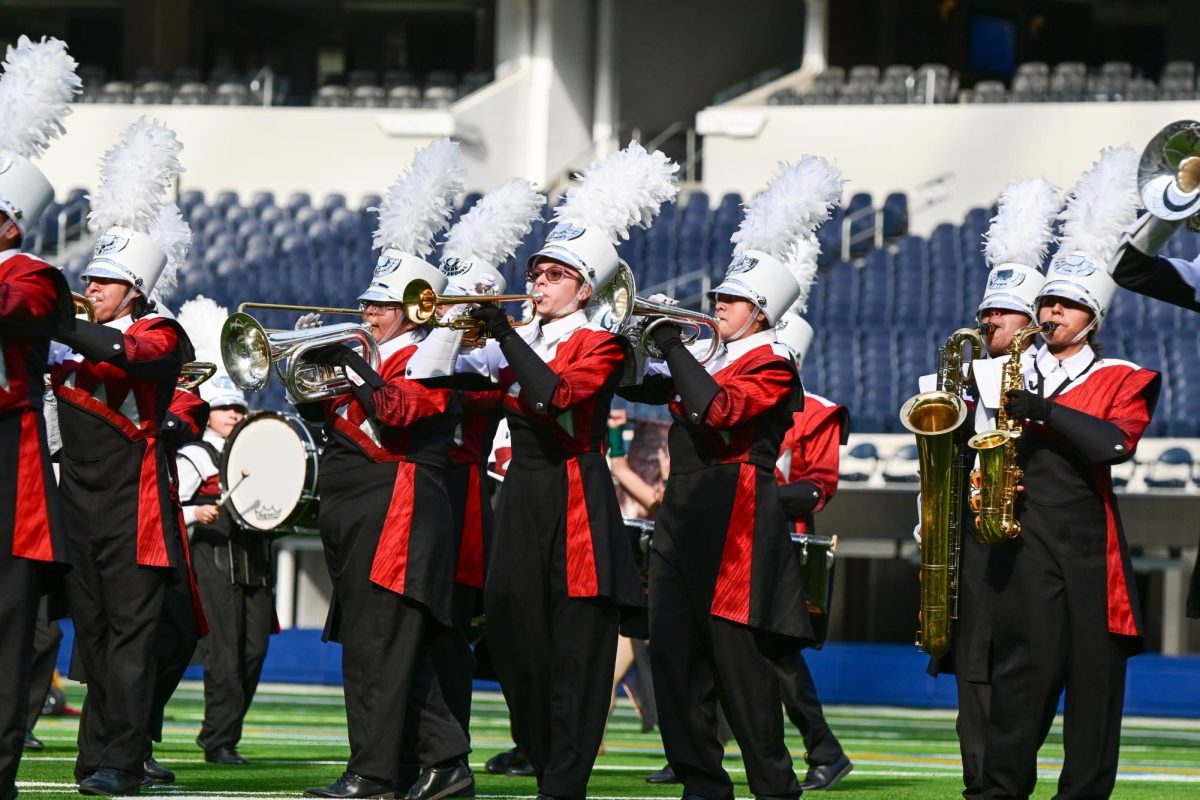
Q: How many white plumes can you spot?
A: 11